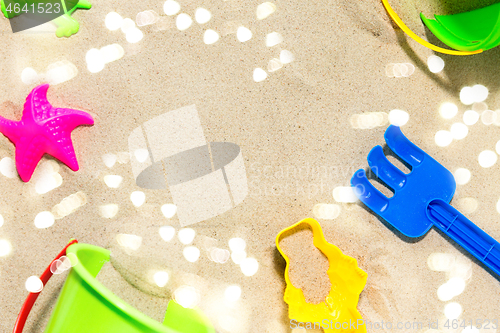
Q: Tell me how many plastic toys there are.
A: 6